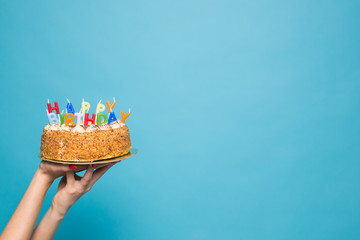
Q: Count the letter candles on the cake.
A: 13